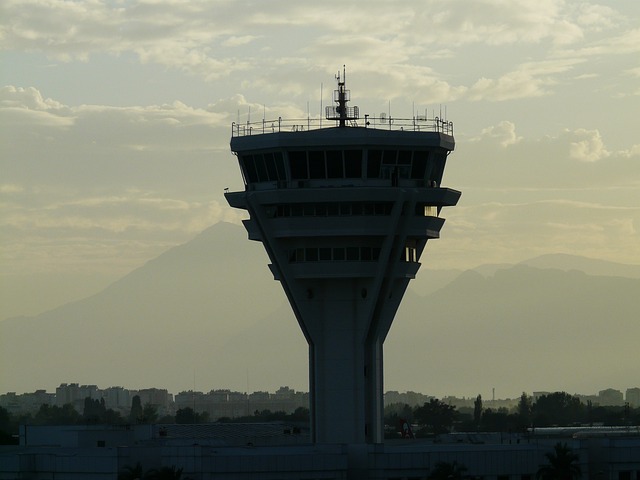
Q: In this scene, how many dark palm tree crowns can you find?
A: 4